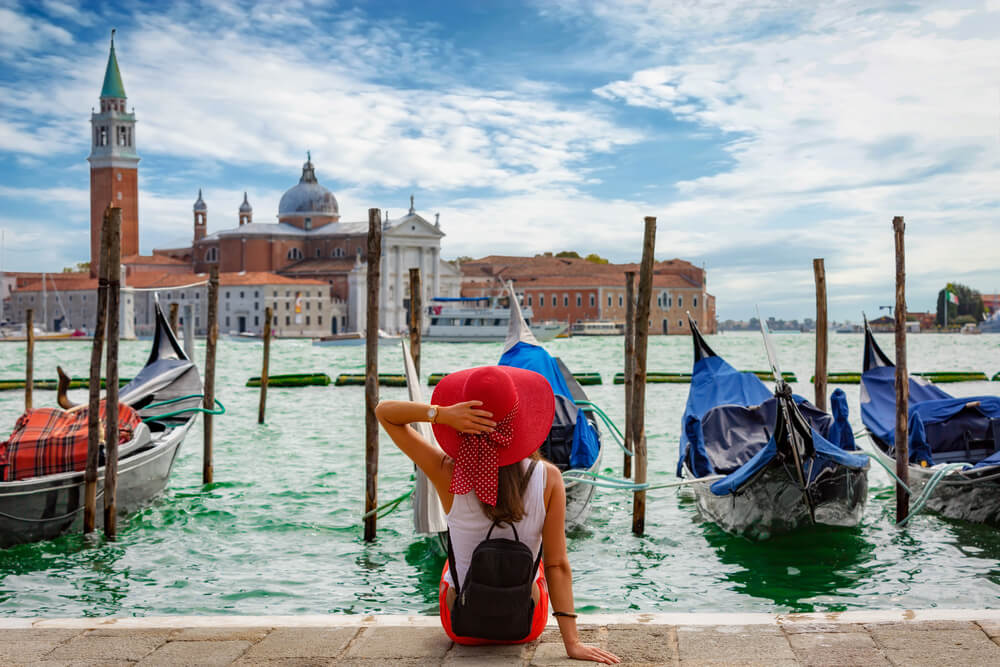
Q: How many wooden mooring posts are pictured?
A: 12